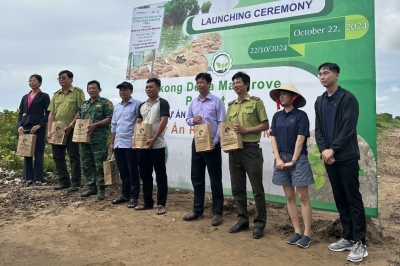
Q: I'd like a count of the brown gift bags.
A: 7